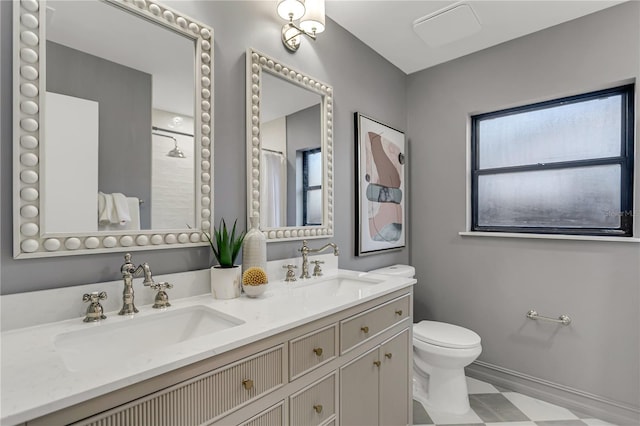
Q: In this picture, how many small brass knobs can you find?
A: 7